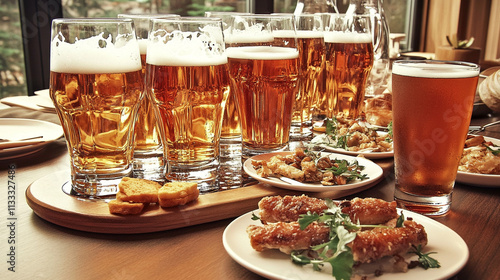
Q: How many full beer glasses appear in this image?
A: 8